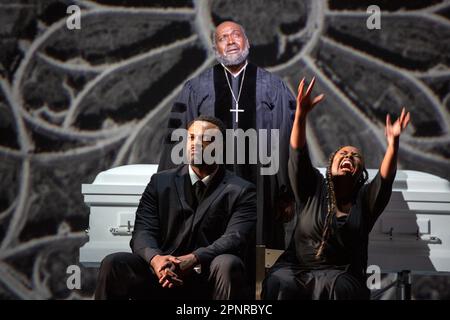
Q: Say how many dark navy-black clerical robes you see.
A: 1